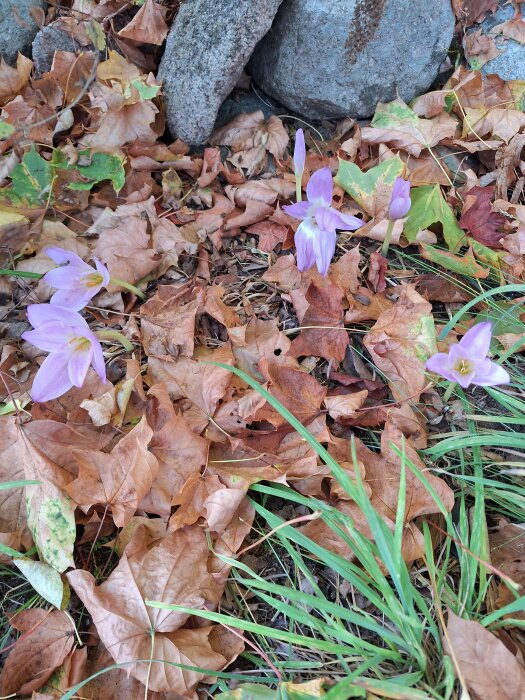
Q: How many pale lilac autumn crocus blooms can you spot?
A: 6